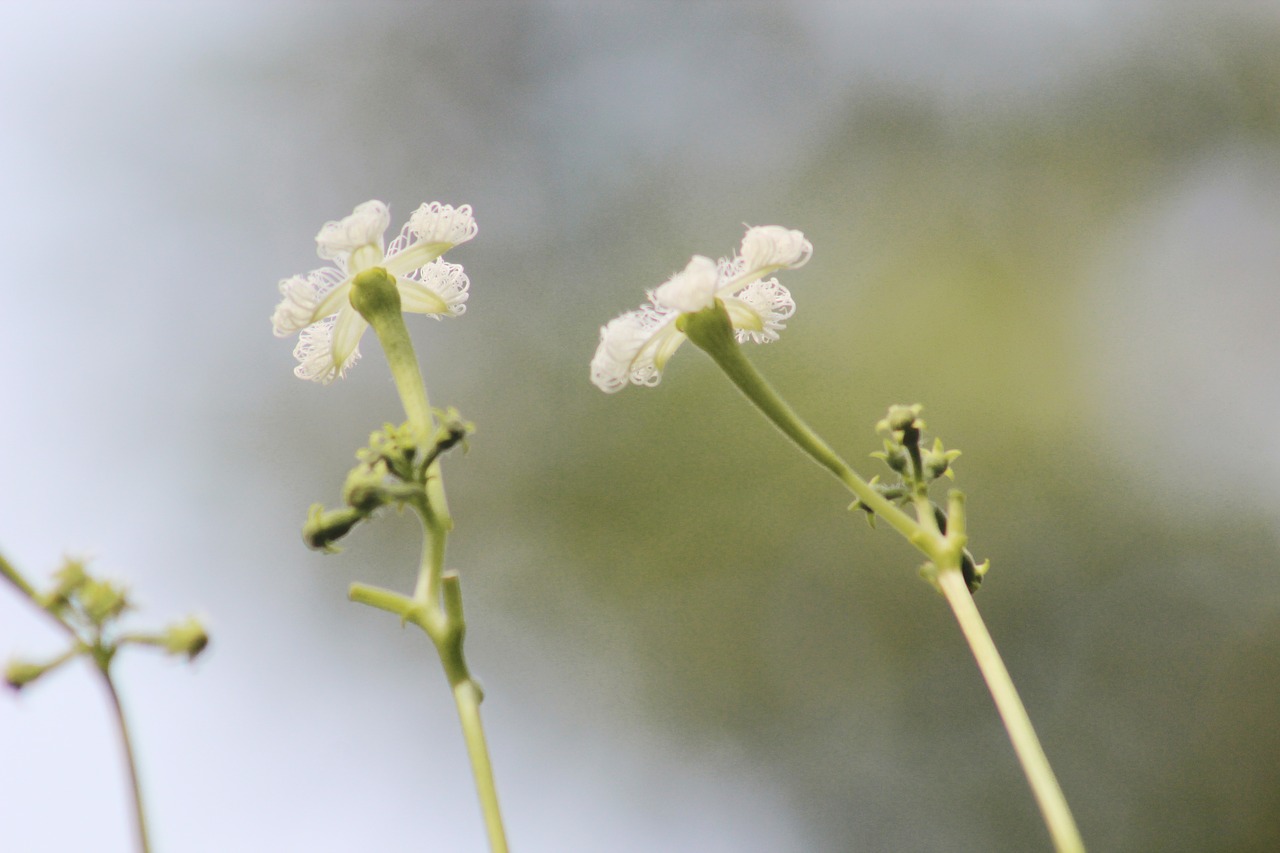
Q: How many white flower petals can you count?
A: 10